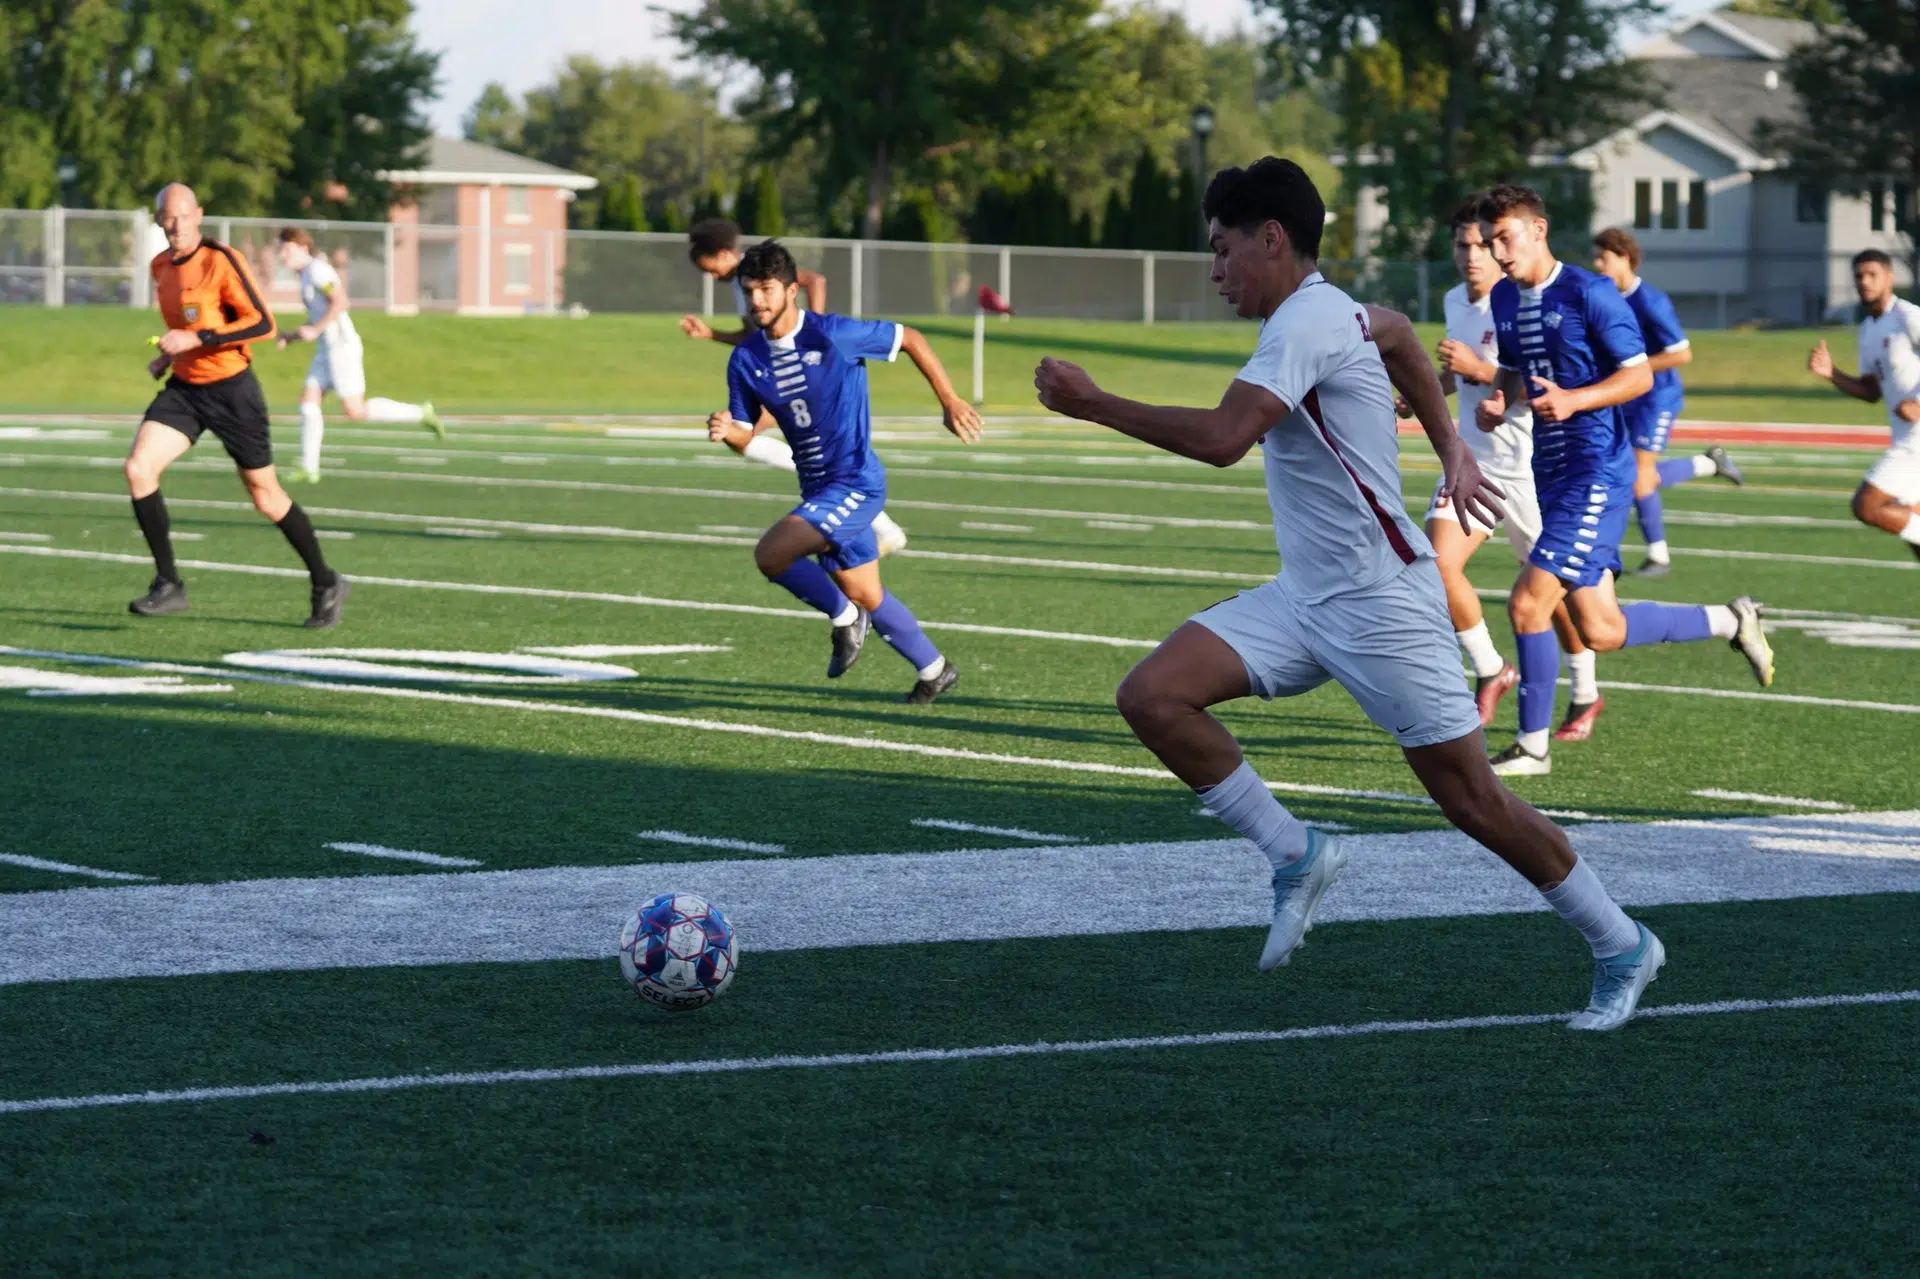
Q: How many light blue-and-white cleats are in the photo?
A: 2